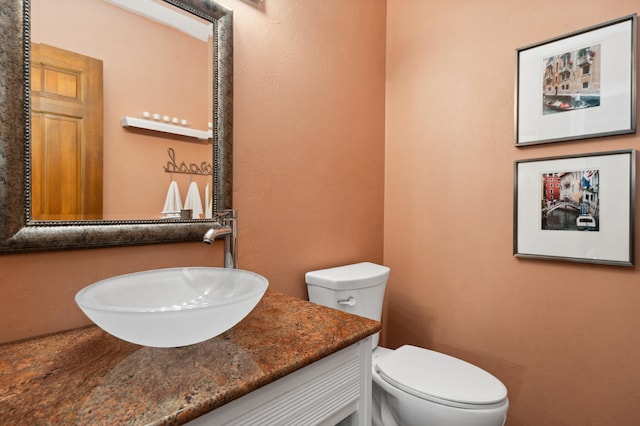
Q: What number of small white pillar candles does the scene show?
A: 5